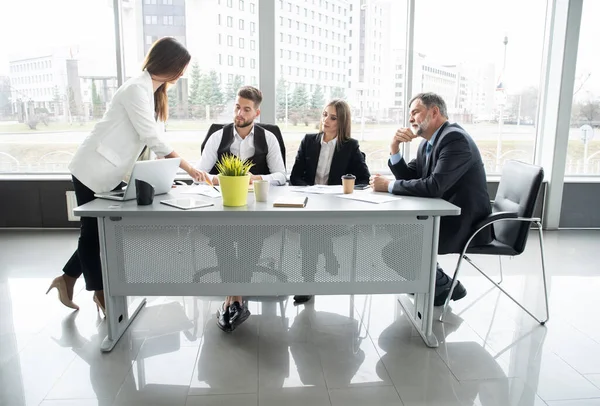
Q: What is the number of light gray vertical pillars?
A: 4